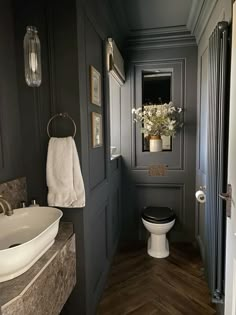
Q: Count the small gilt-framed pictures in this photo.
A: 2